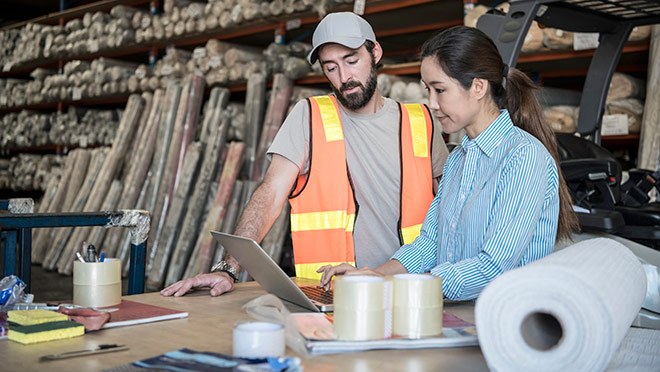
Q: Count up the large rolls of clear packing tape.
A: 6